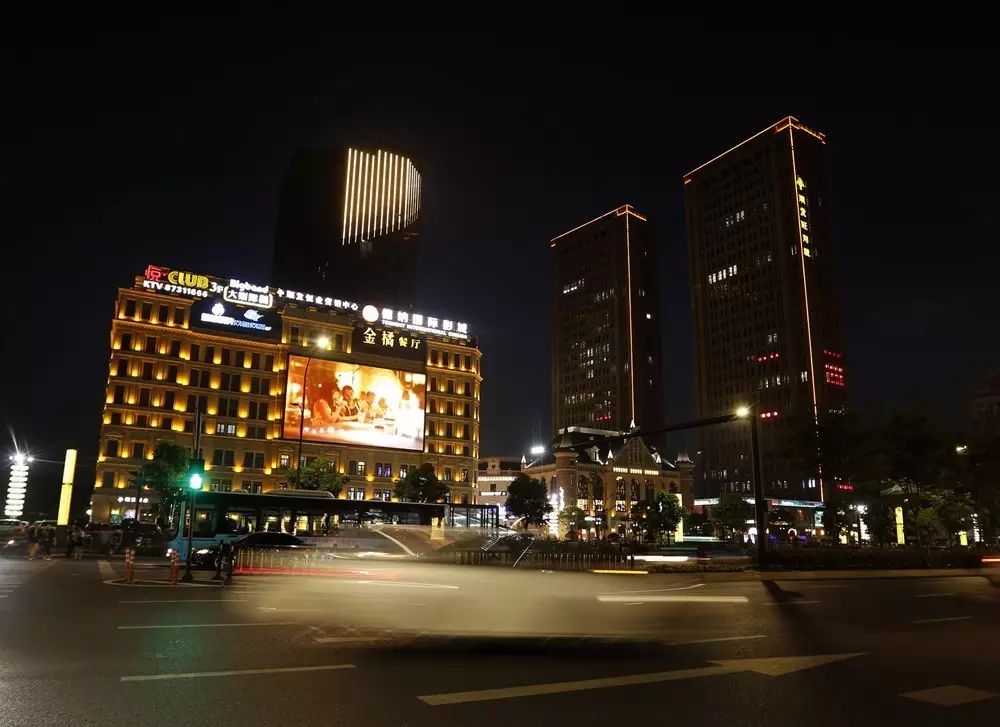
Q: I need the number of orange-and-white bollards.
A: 2